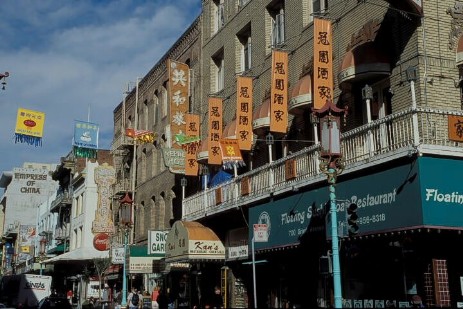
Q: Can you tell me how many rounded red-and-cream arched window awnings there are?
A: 6